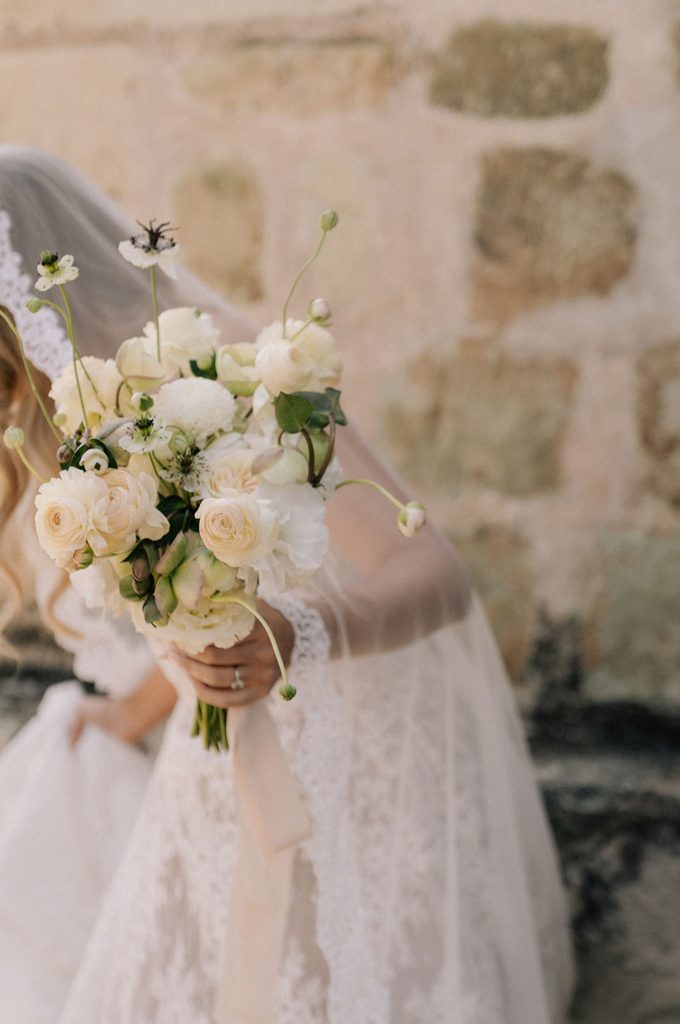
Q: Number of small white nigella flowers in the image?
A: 4